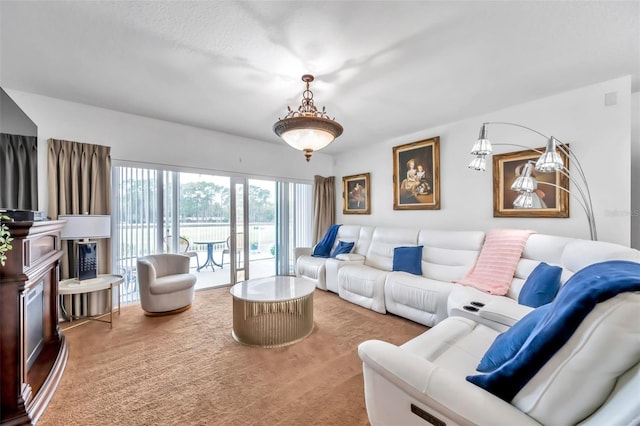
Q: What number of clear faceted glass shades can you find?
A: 5